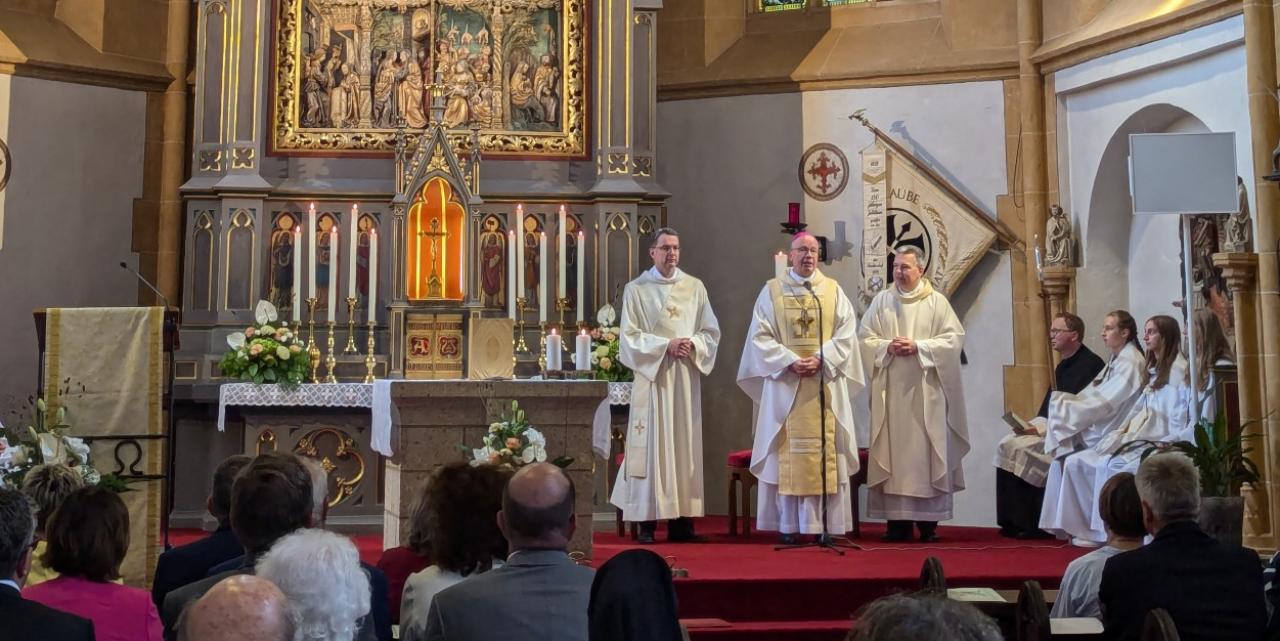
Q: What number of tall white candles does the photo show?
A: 10